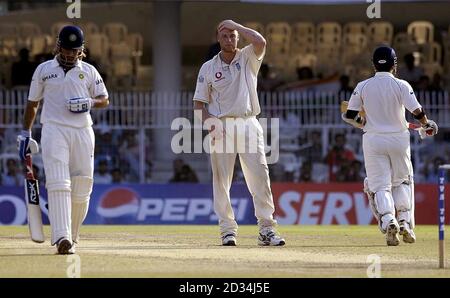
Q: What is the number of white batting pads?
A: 4